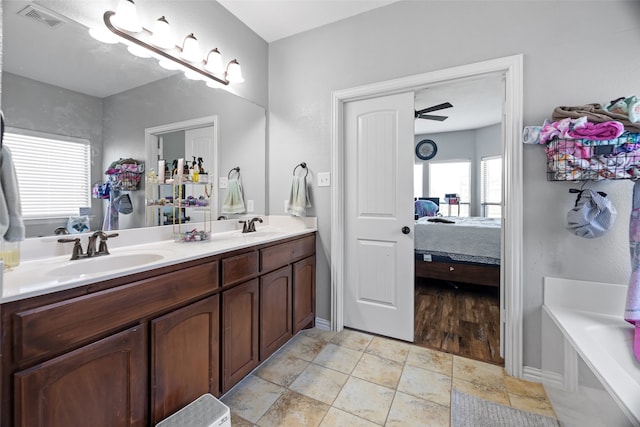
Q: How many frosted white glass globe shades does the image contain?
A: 5